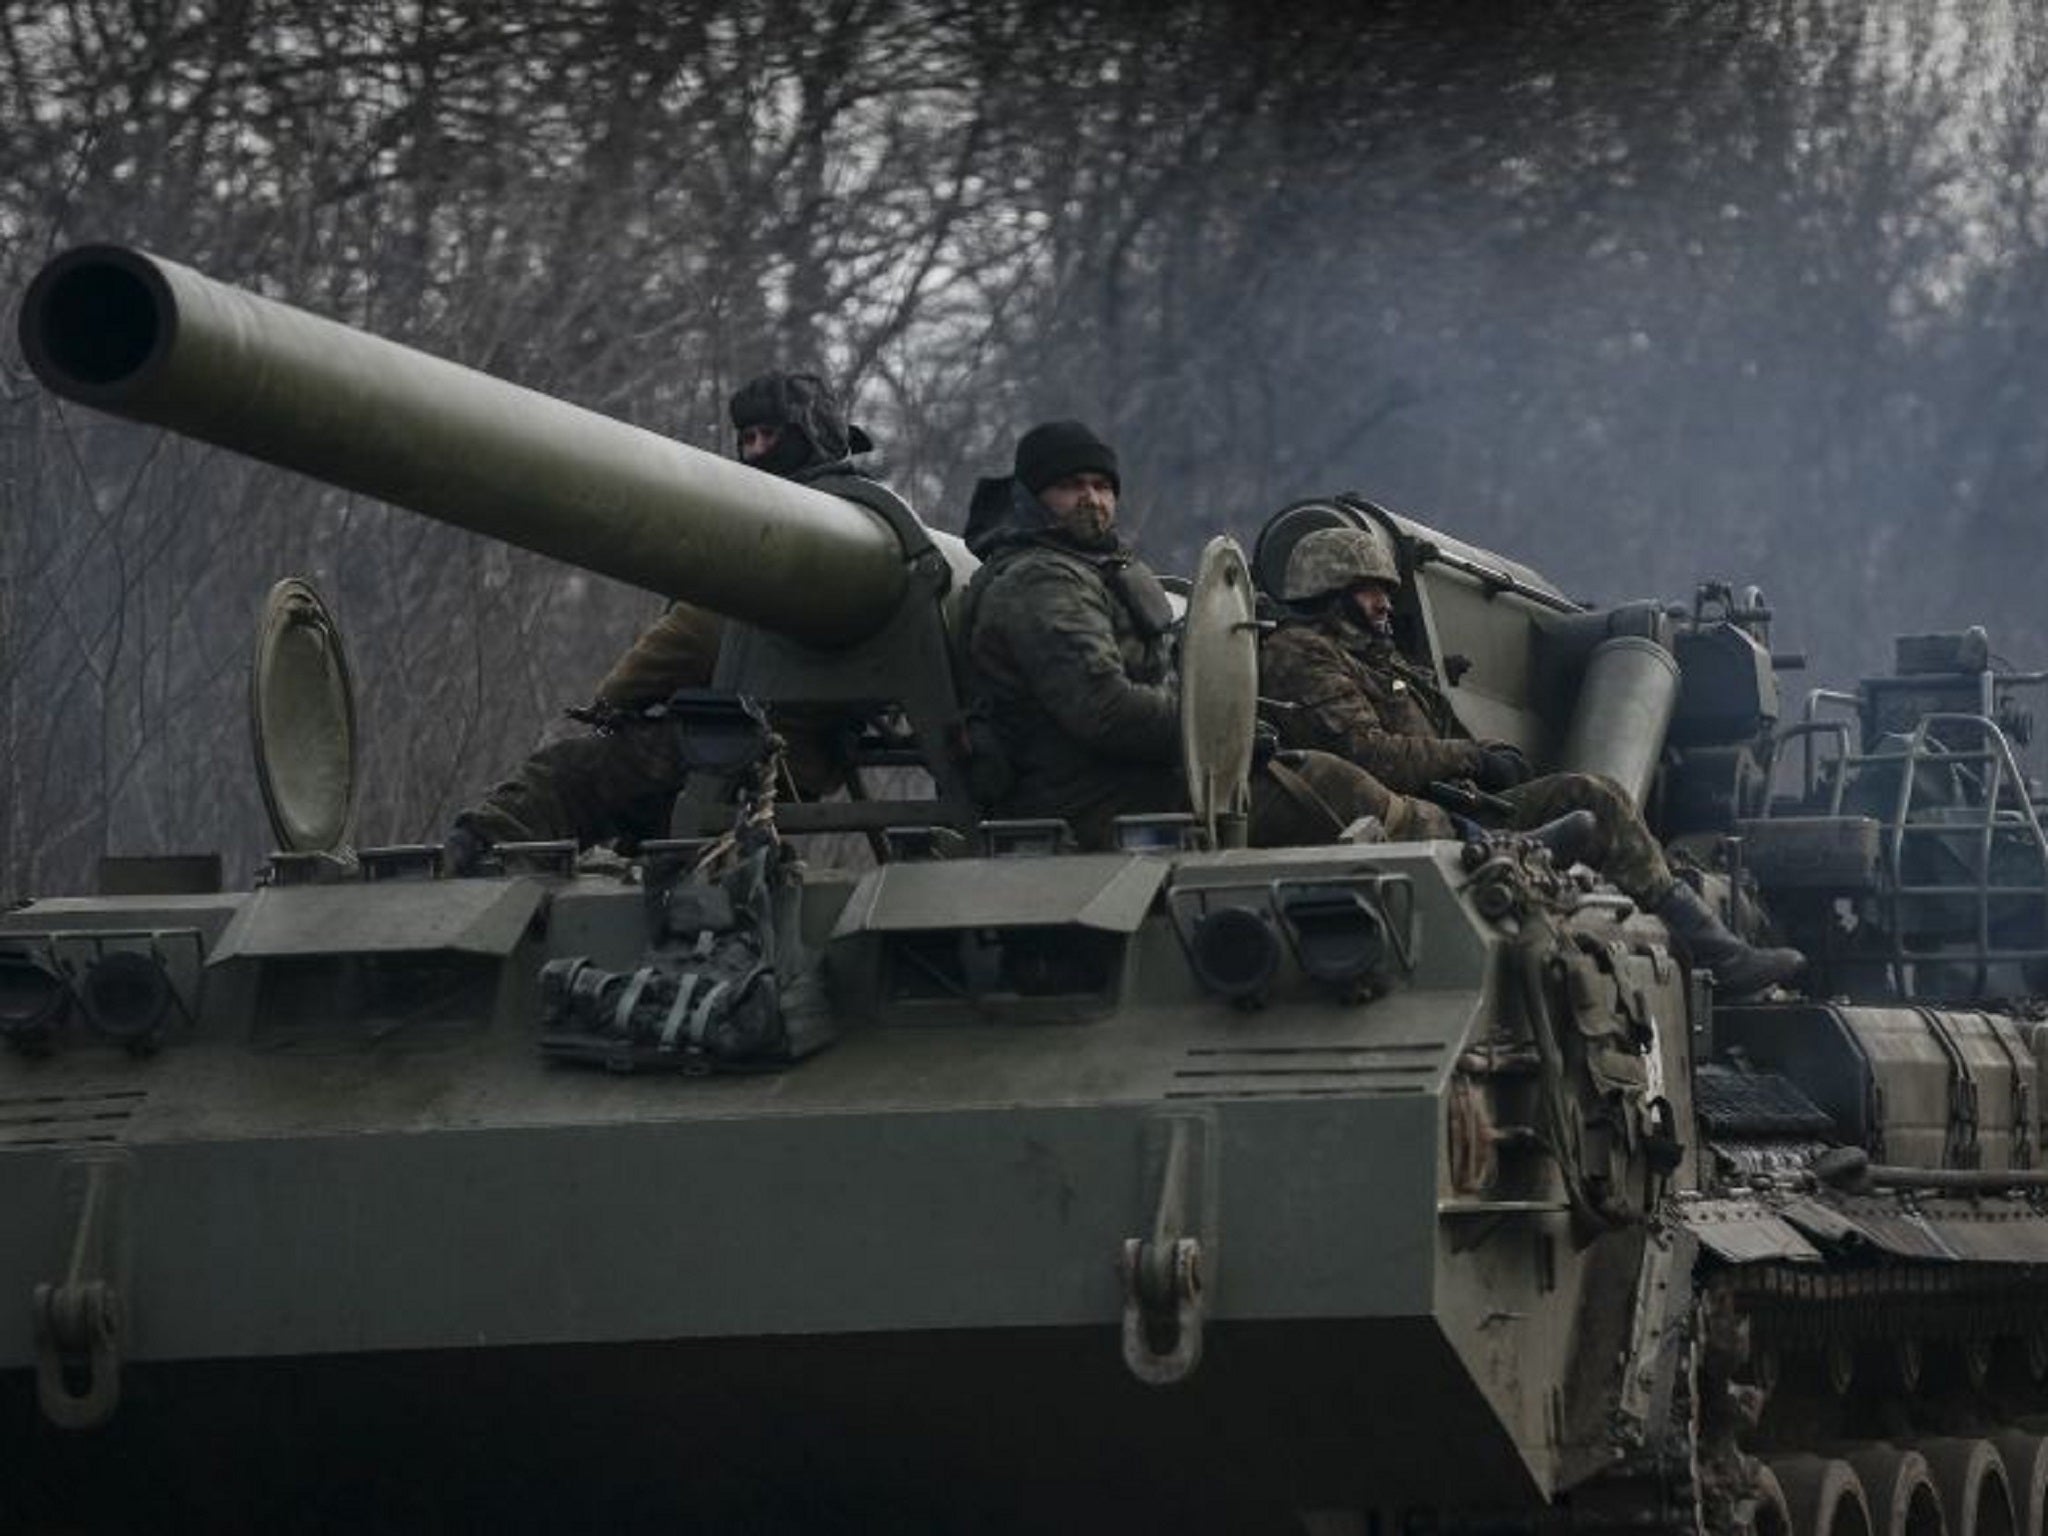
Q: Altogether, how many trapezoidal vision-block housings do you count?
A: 2